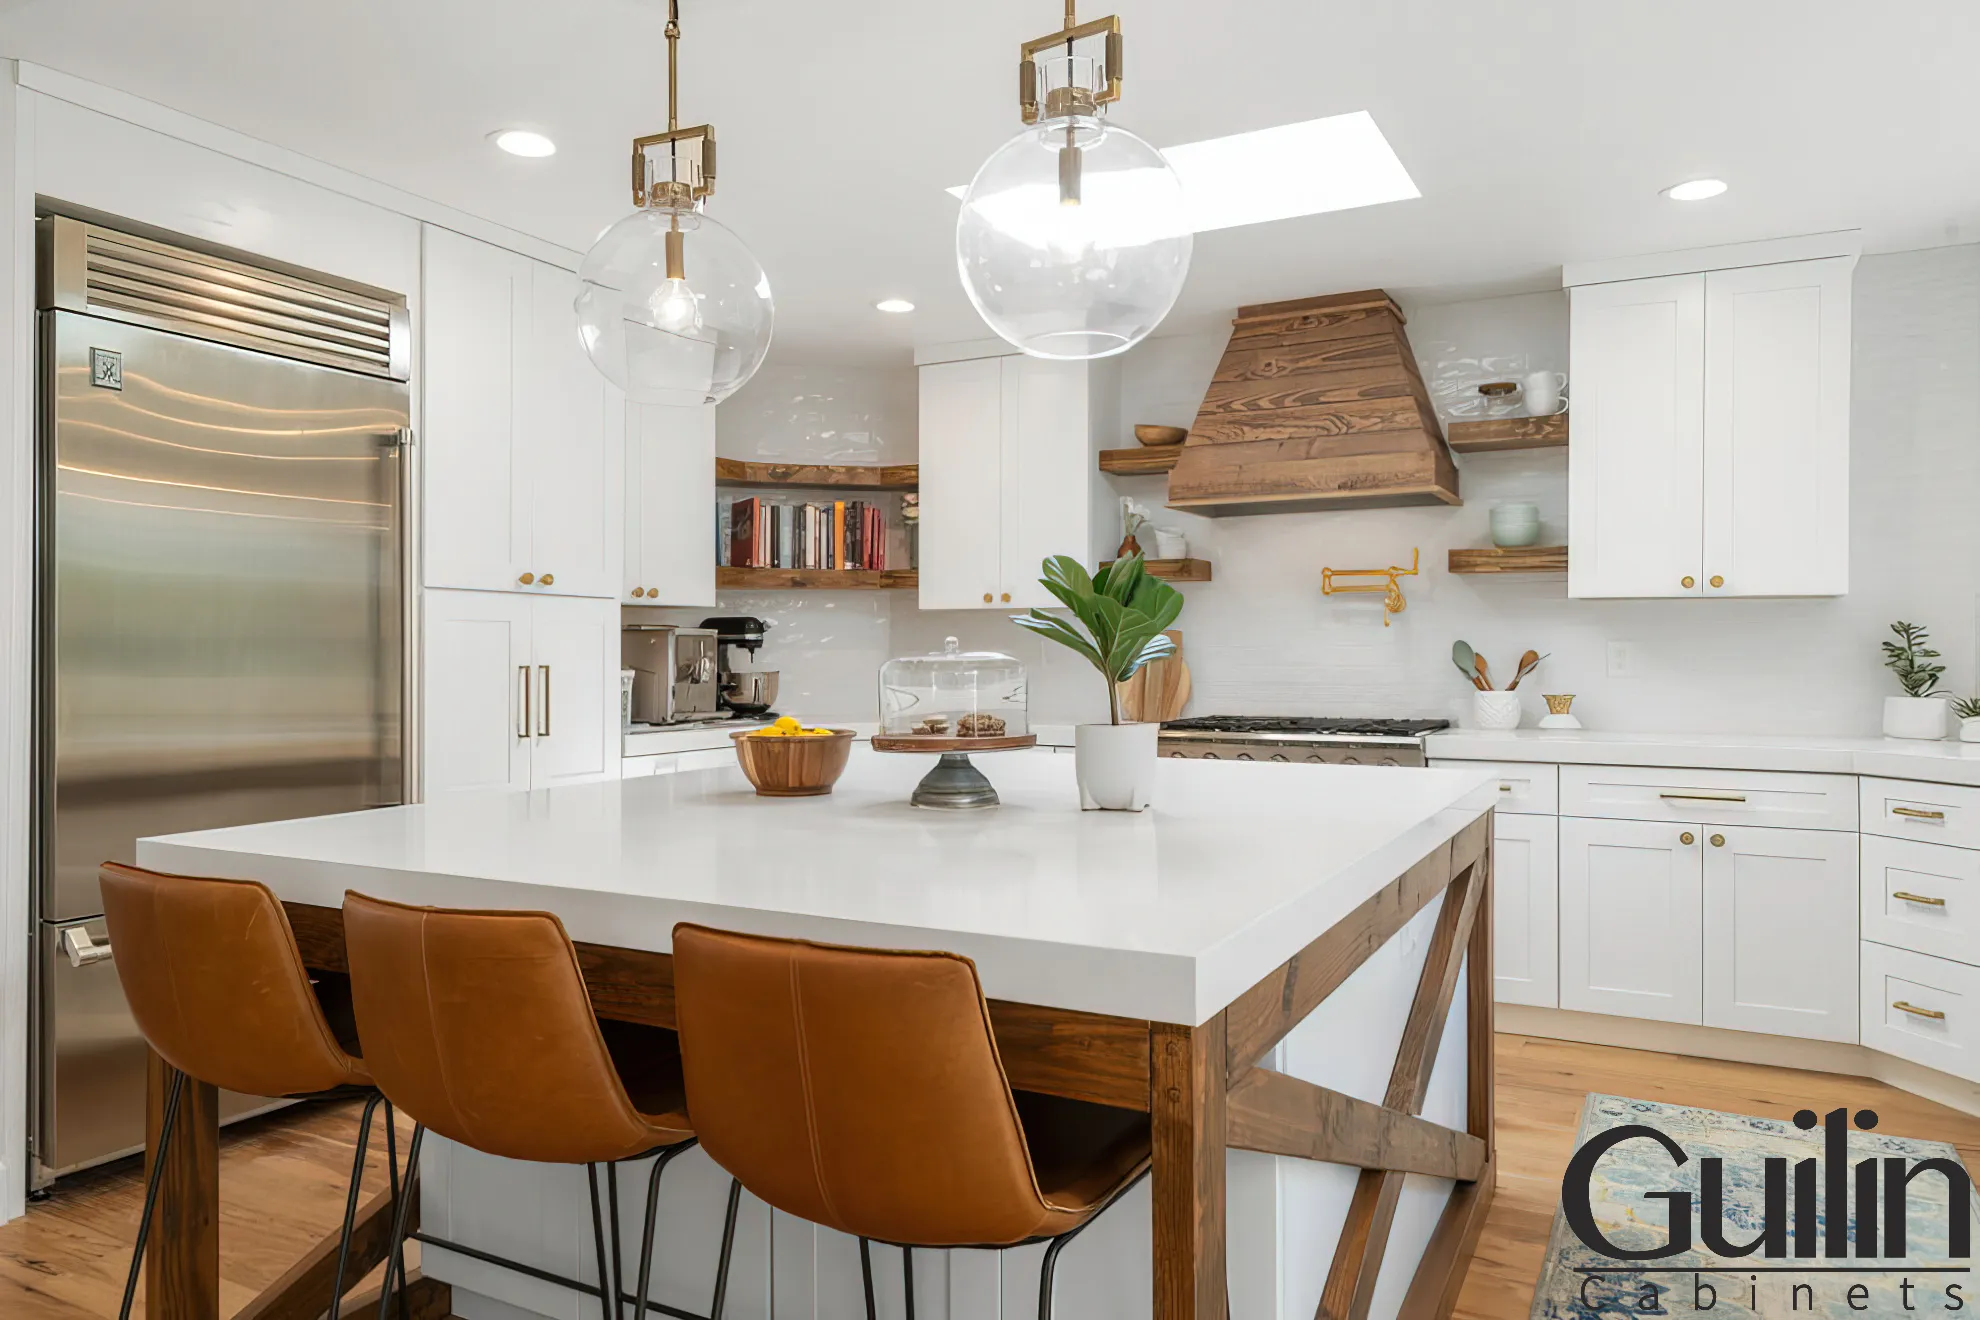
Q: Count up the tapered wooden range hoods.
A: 1